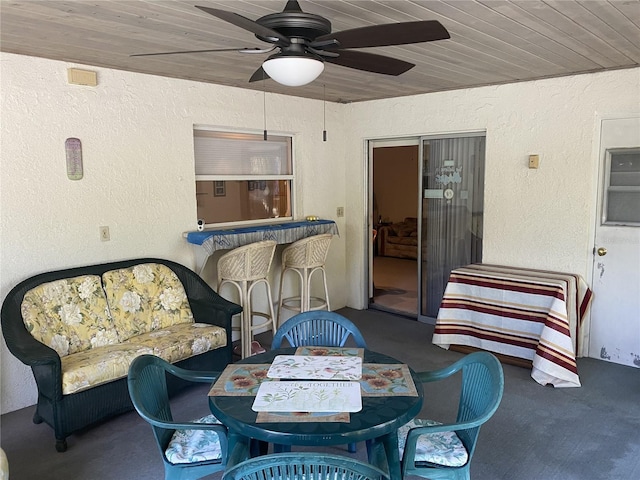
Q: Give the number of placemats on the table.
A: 6